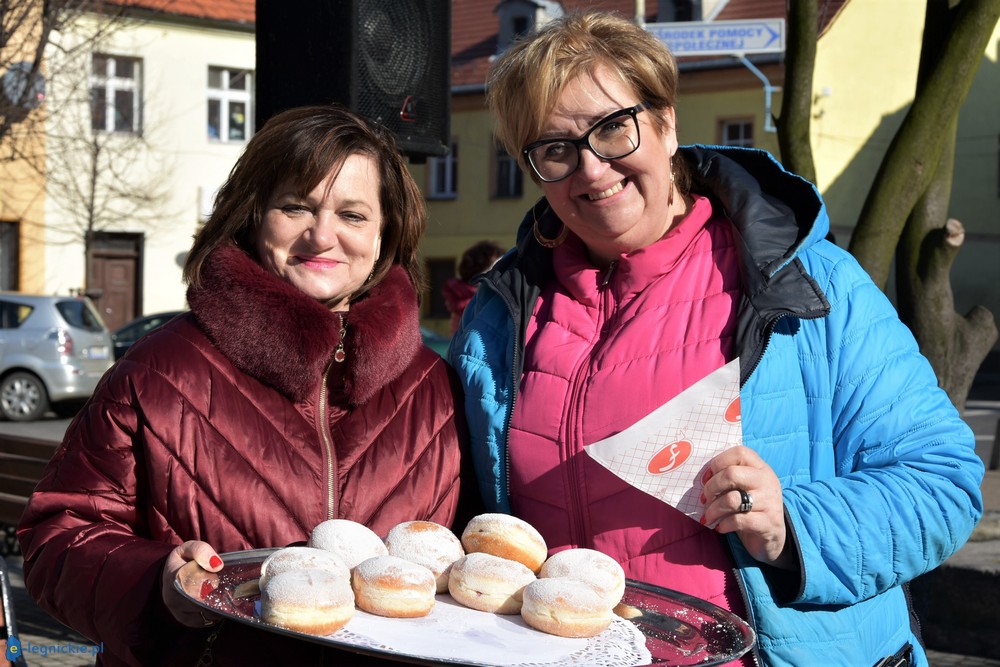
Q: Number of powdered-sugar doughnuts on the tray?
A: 9